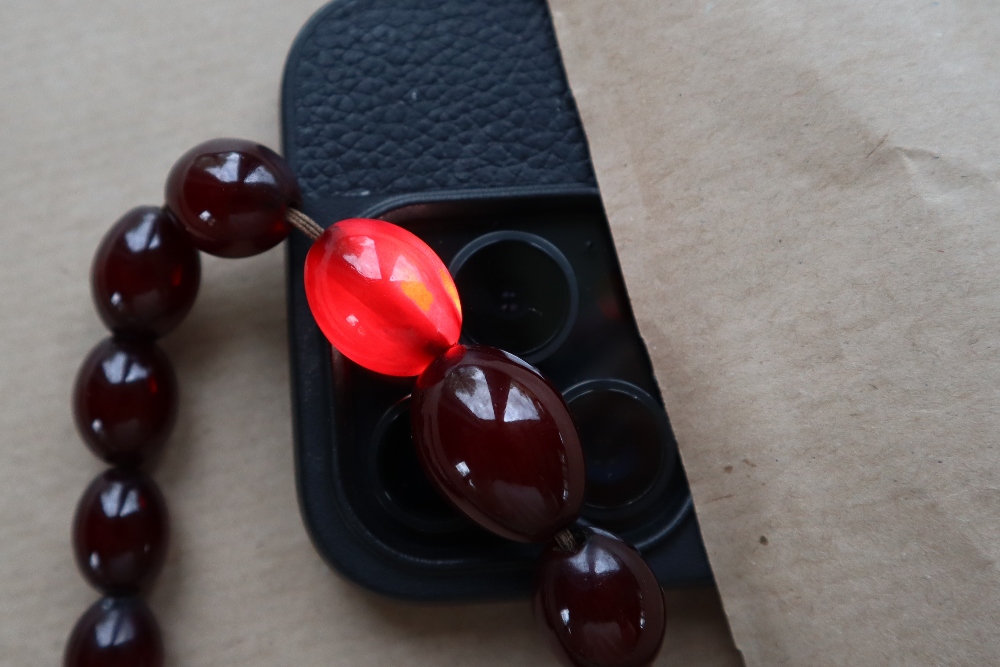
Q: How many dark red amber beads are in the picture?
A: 7